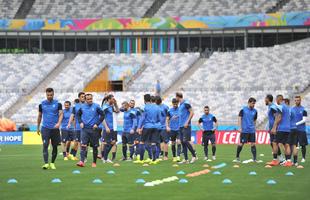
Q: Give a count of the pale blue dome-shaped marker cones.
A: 14